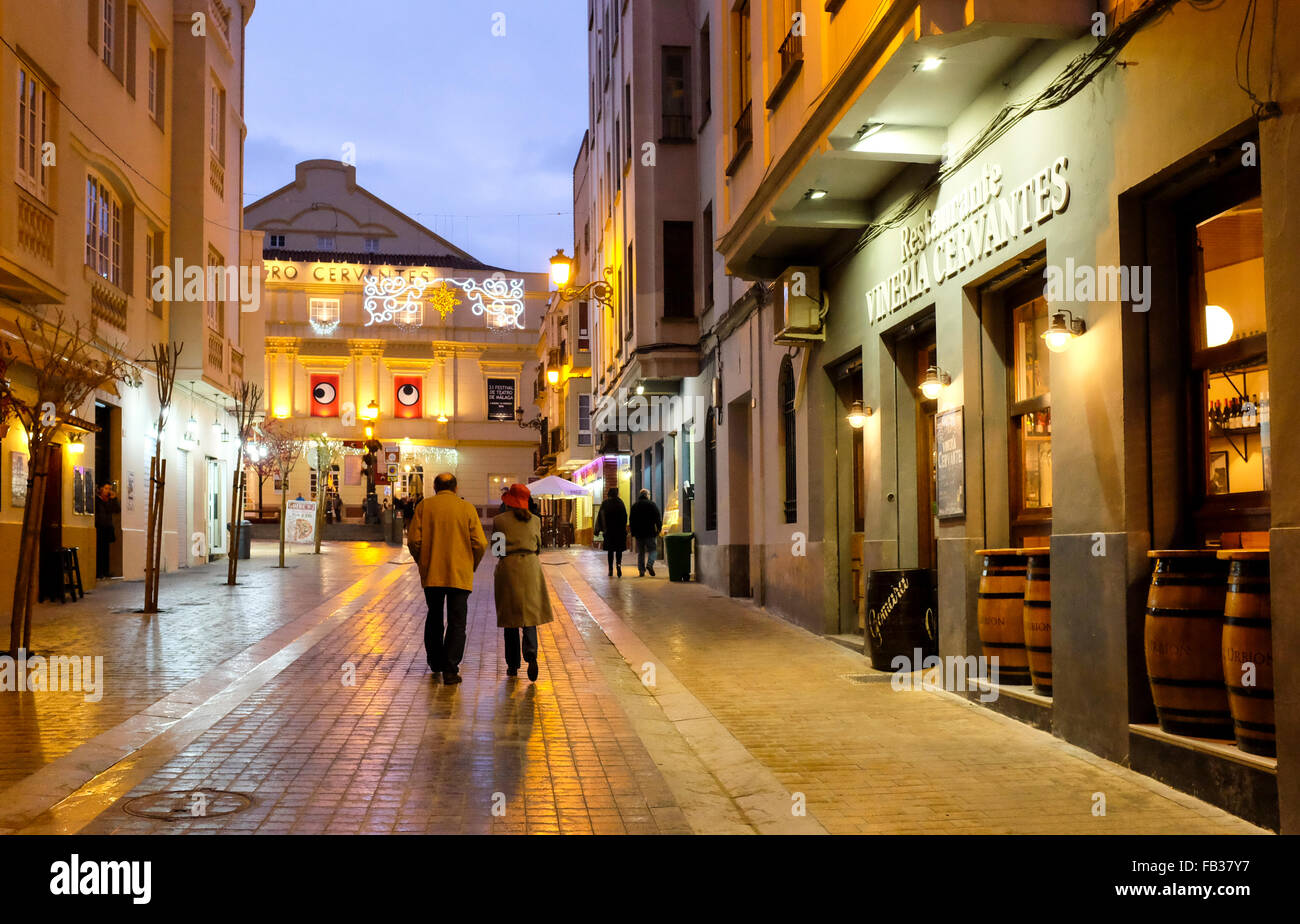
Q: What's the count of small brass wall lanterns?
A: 3